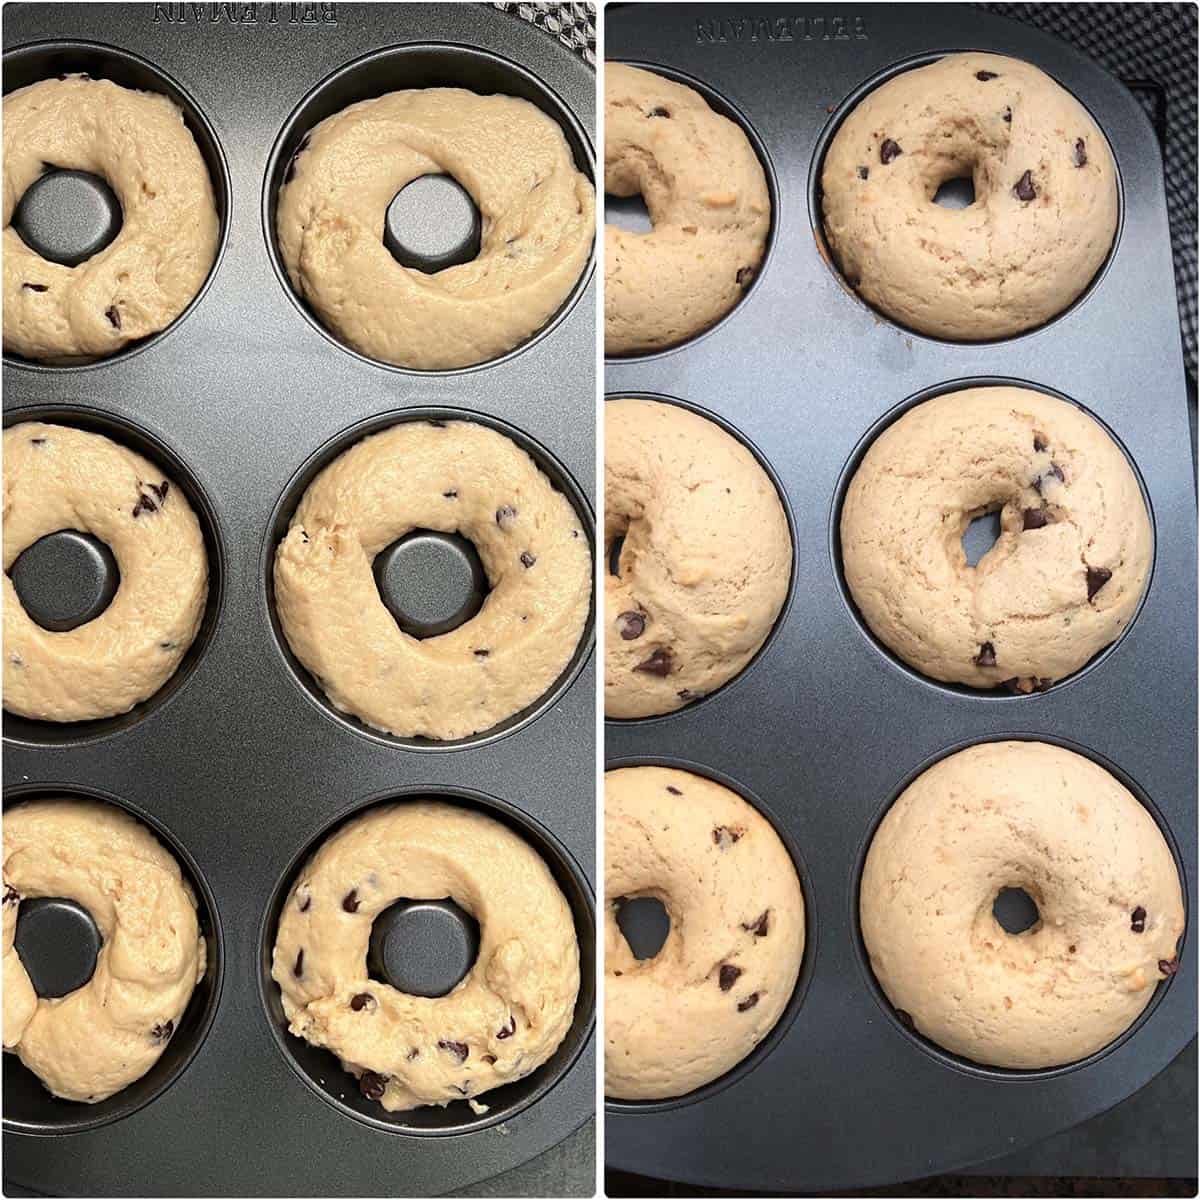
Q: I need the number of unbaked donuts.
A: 6